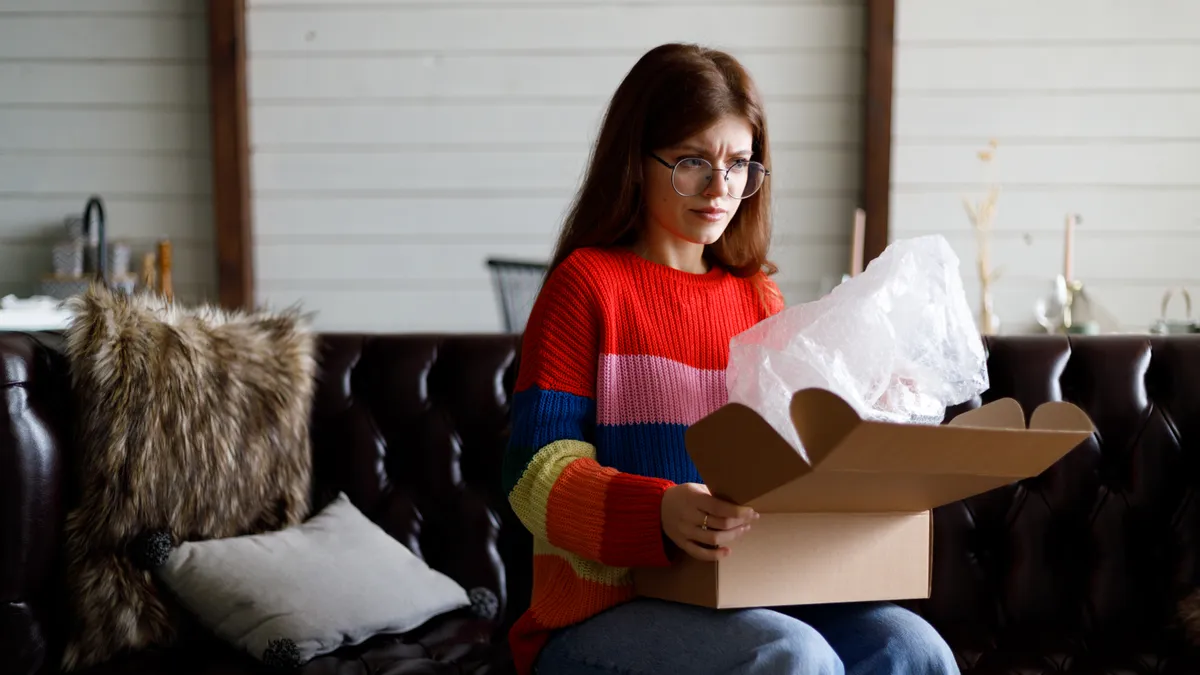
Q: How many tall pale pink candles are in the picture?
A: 2